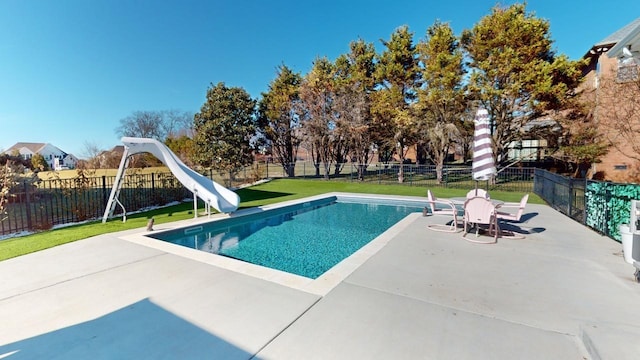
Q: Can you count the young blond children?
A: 0